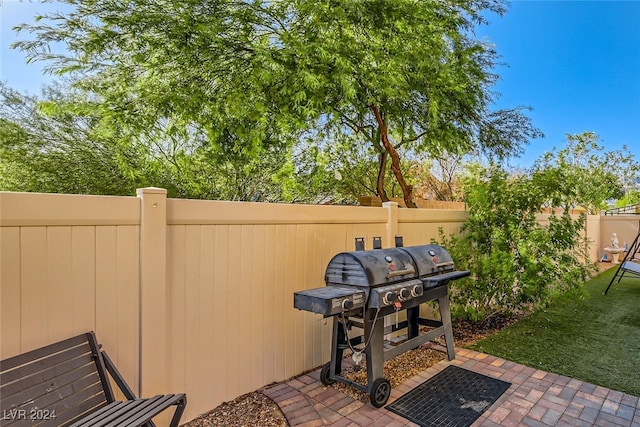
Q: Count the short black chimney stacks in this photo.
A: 3